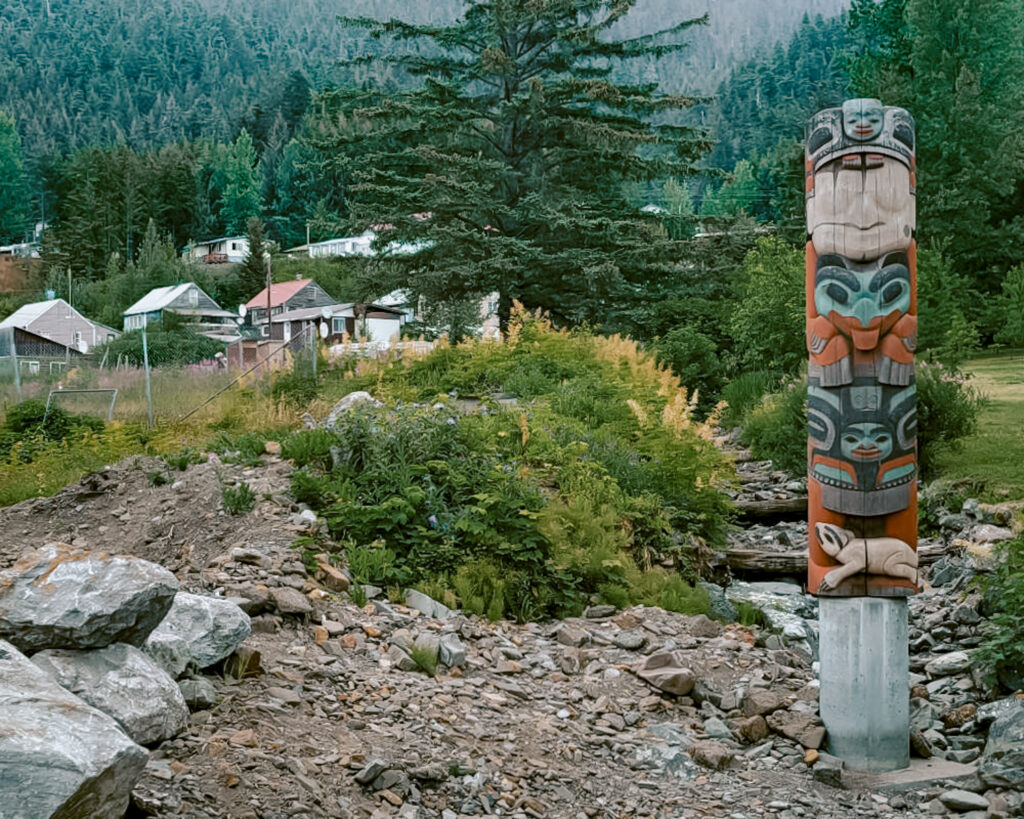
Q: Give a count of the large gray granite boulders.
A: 4